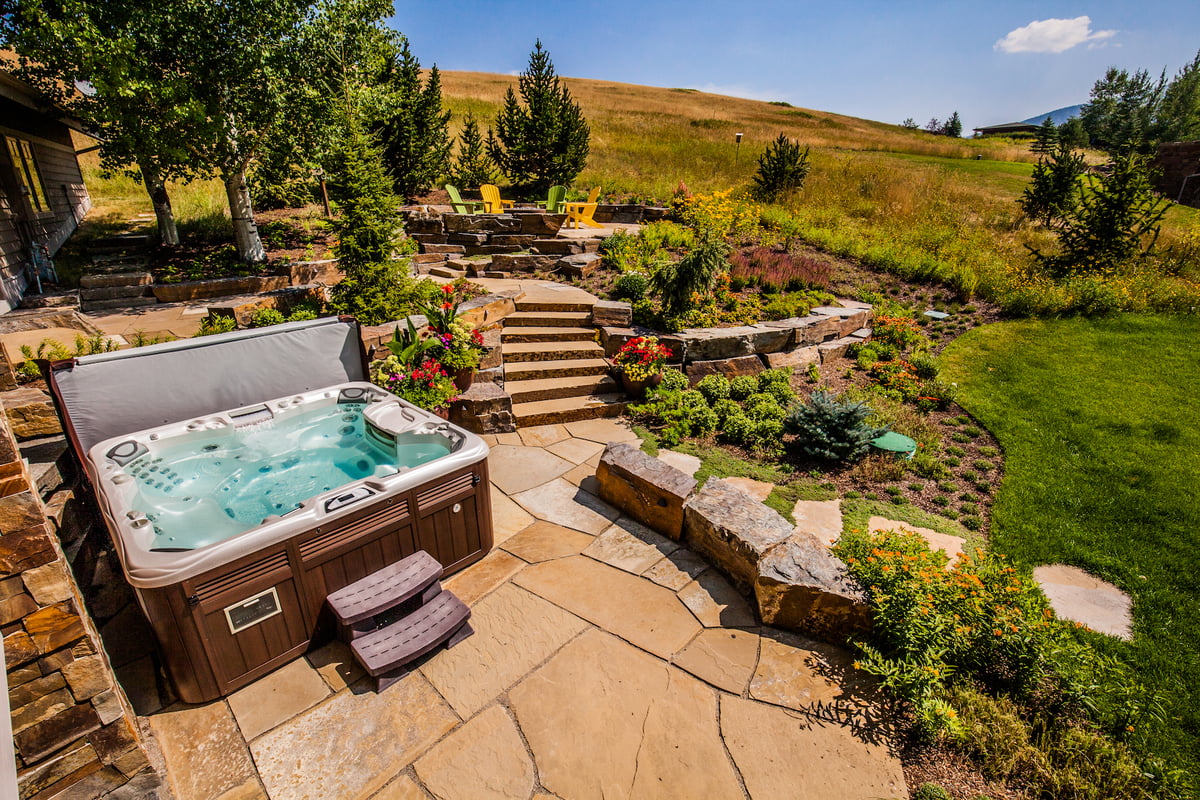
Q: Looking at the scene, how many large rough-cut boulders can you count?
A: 3